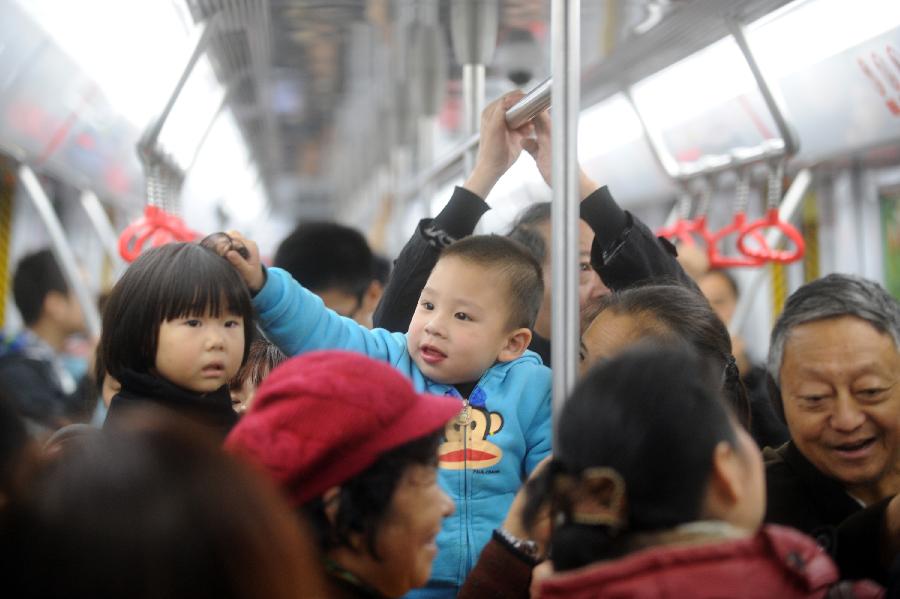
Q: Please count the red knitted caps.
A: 1